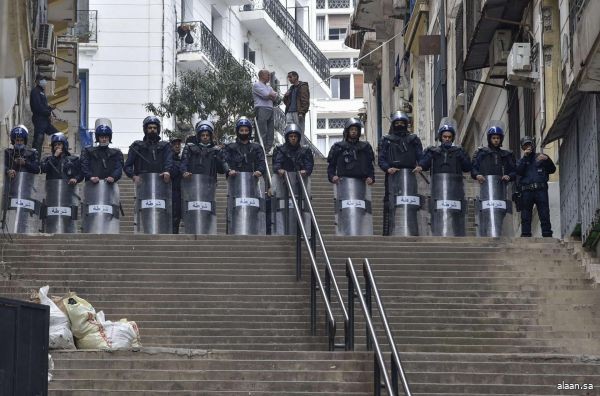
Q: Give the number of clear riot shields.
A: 11